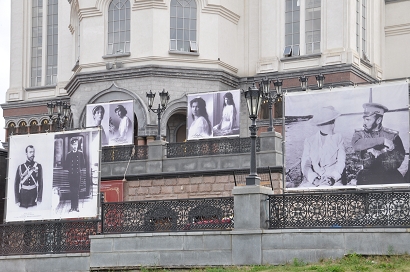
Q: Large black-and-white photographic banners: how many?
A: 4